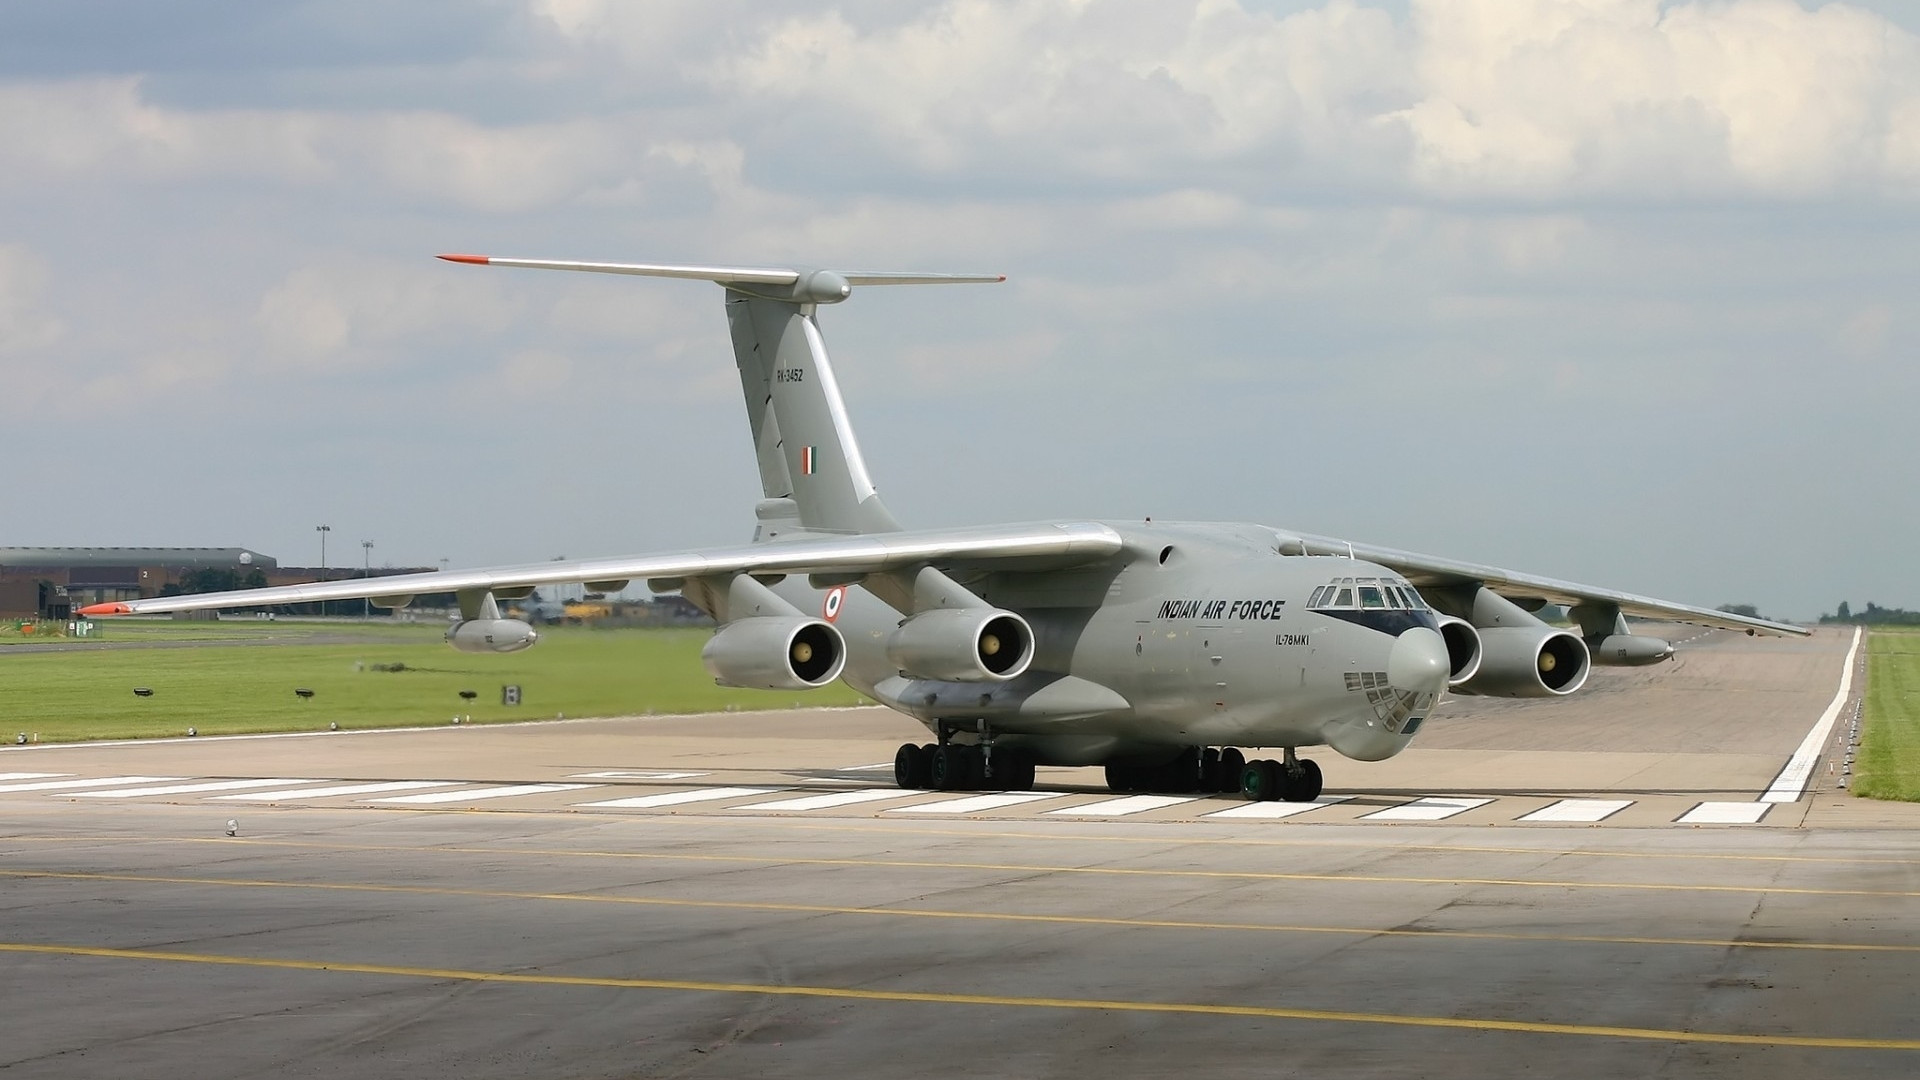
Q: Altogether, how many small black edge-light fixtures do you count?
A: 3